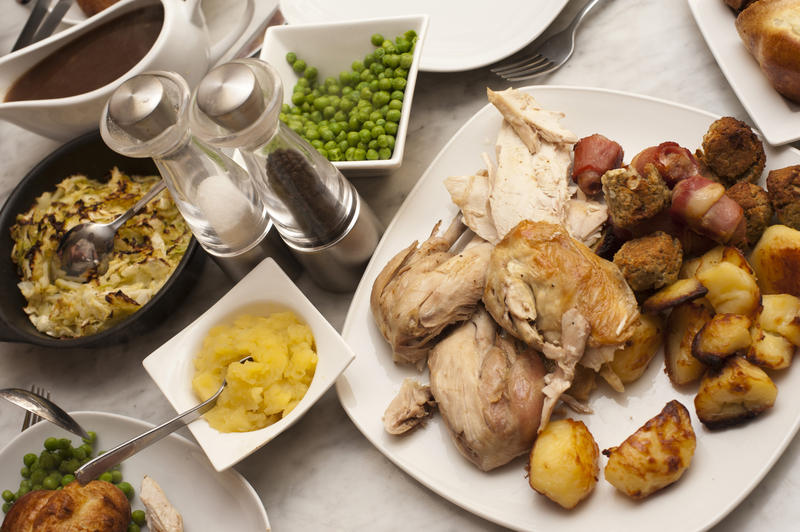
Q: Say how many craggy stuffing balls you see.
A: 5